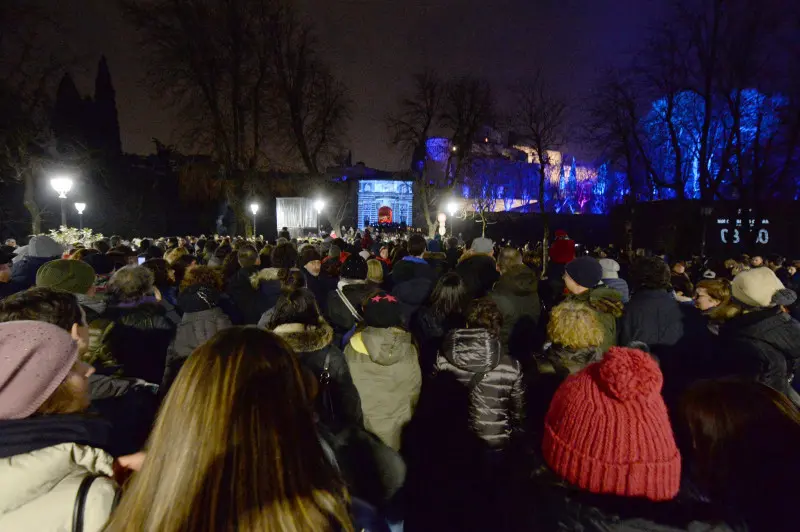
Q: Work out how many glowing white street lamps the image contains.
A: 5